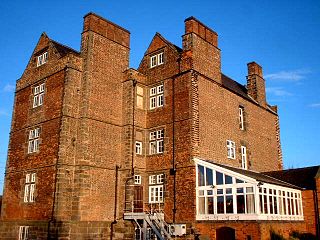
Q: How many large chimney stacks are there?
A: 3